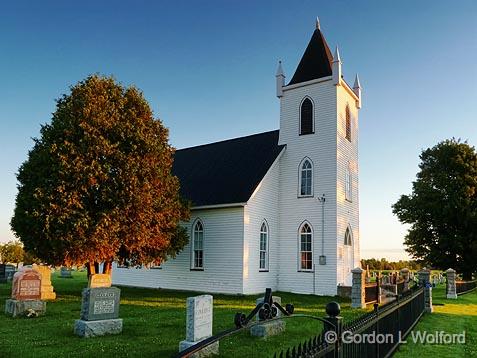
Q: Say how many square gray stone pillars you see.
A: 4